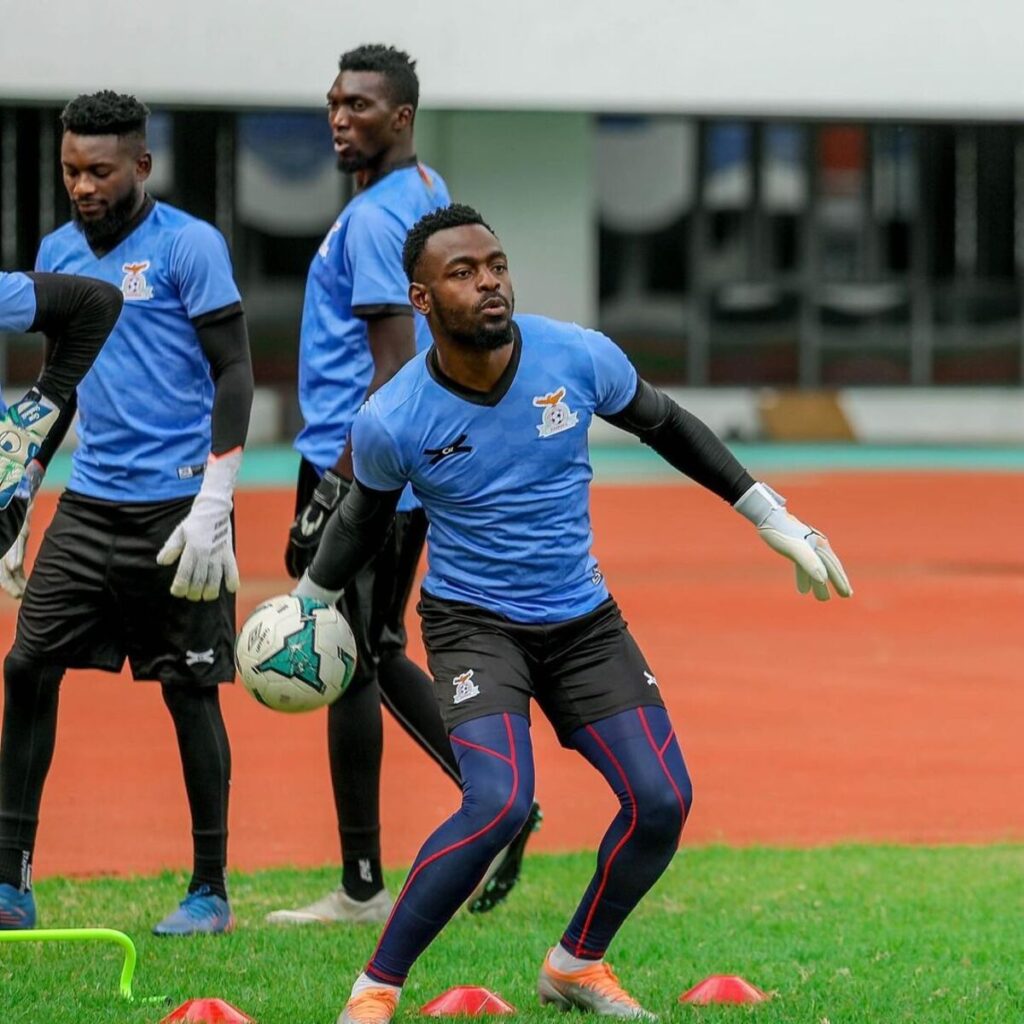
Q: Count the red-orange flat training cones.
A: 3